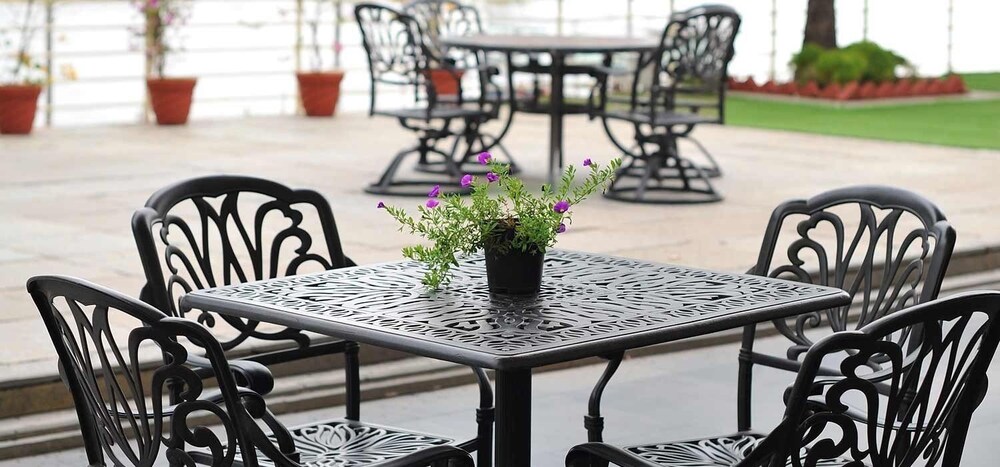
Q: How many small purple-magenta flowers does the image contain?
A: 9